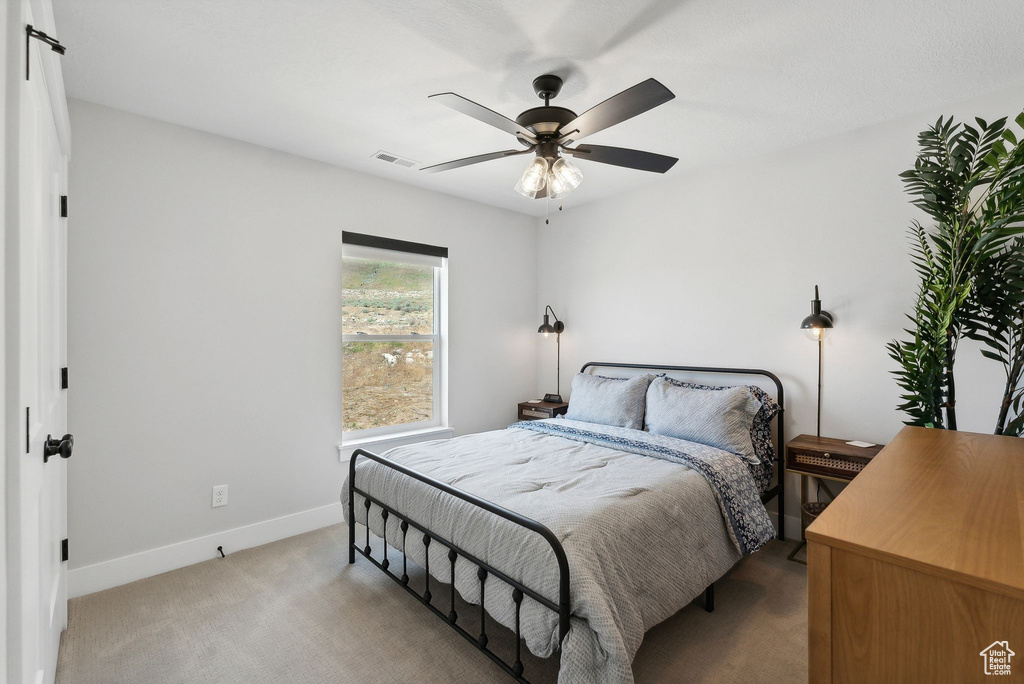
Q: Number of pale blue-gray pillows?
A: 2